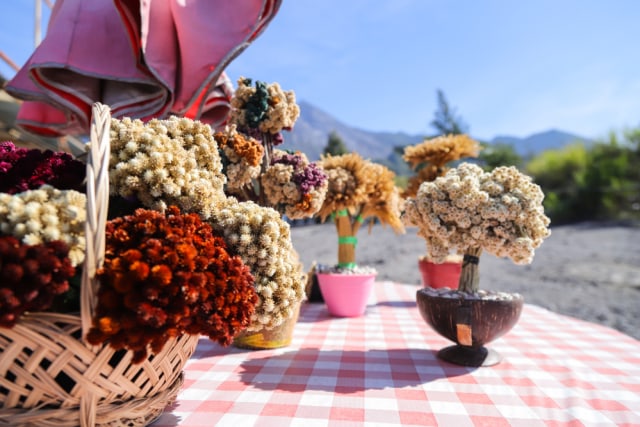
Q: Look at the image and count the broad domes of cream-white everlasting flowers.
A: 4